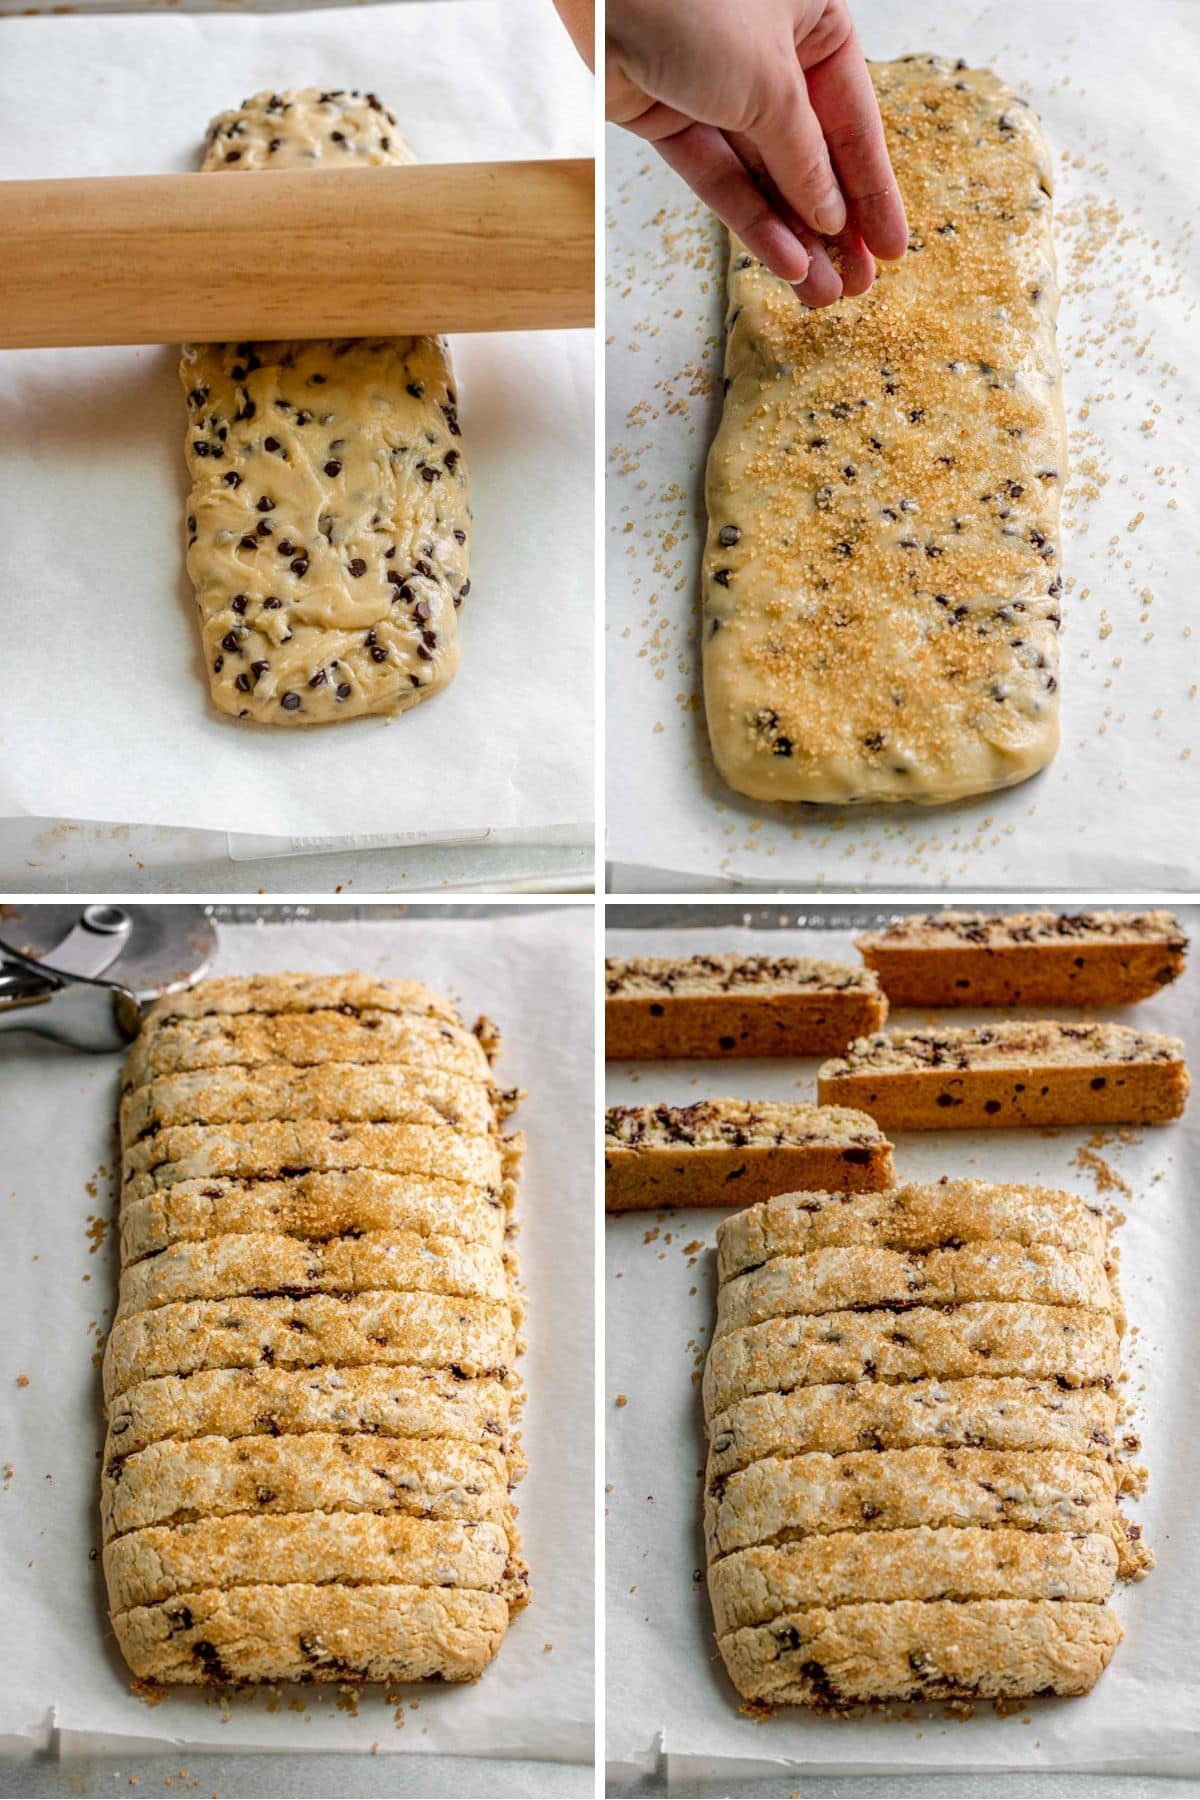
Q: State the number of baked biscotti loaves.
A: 2